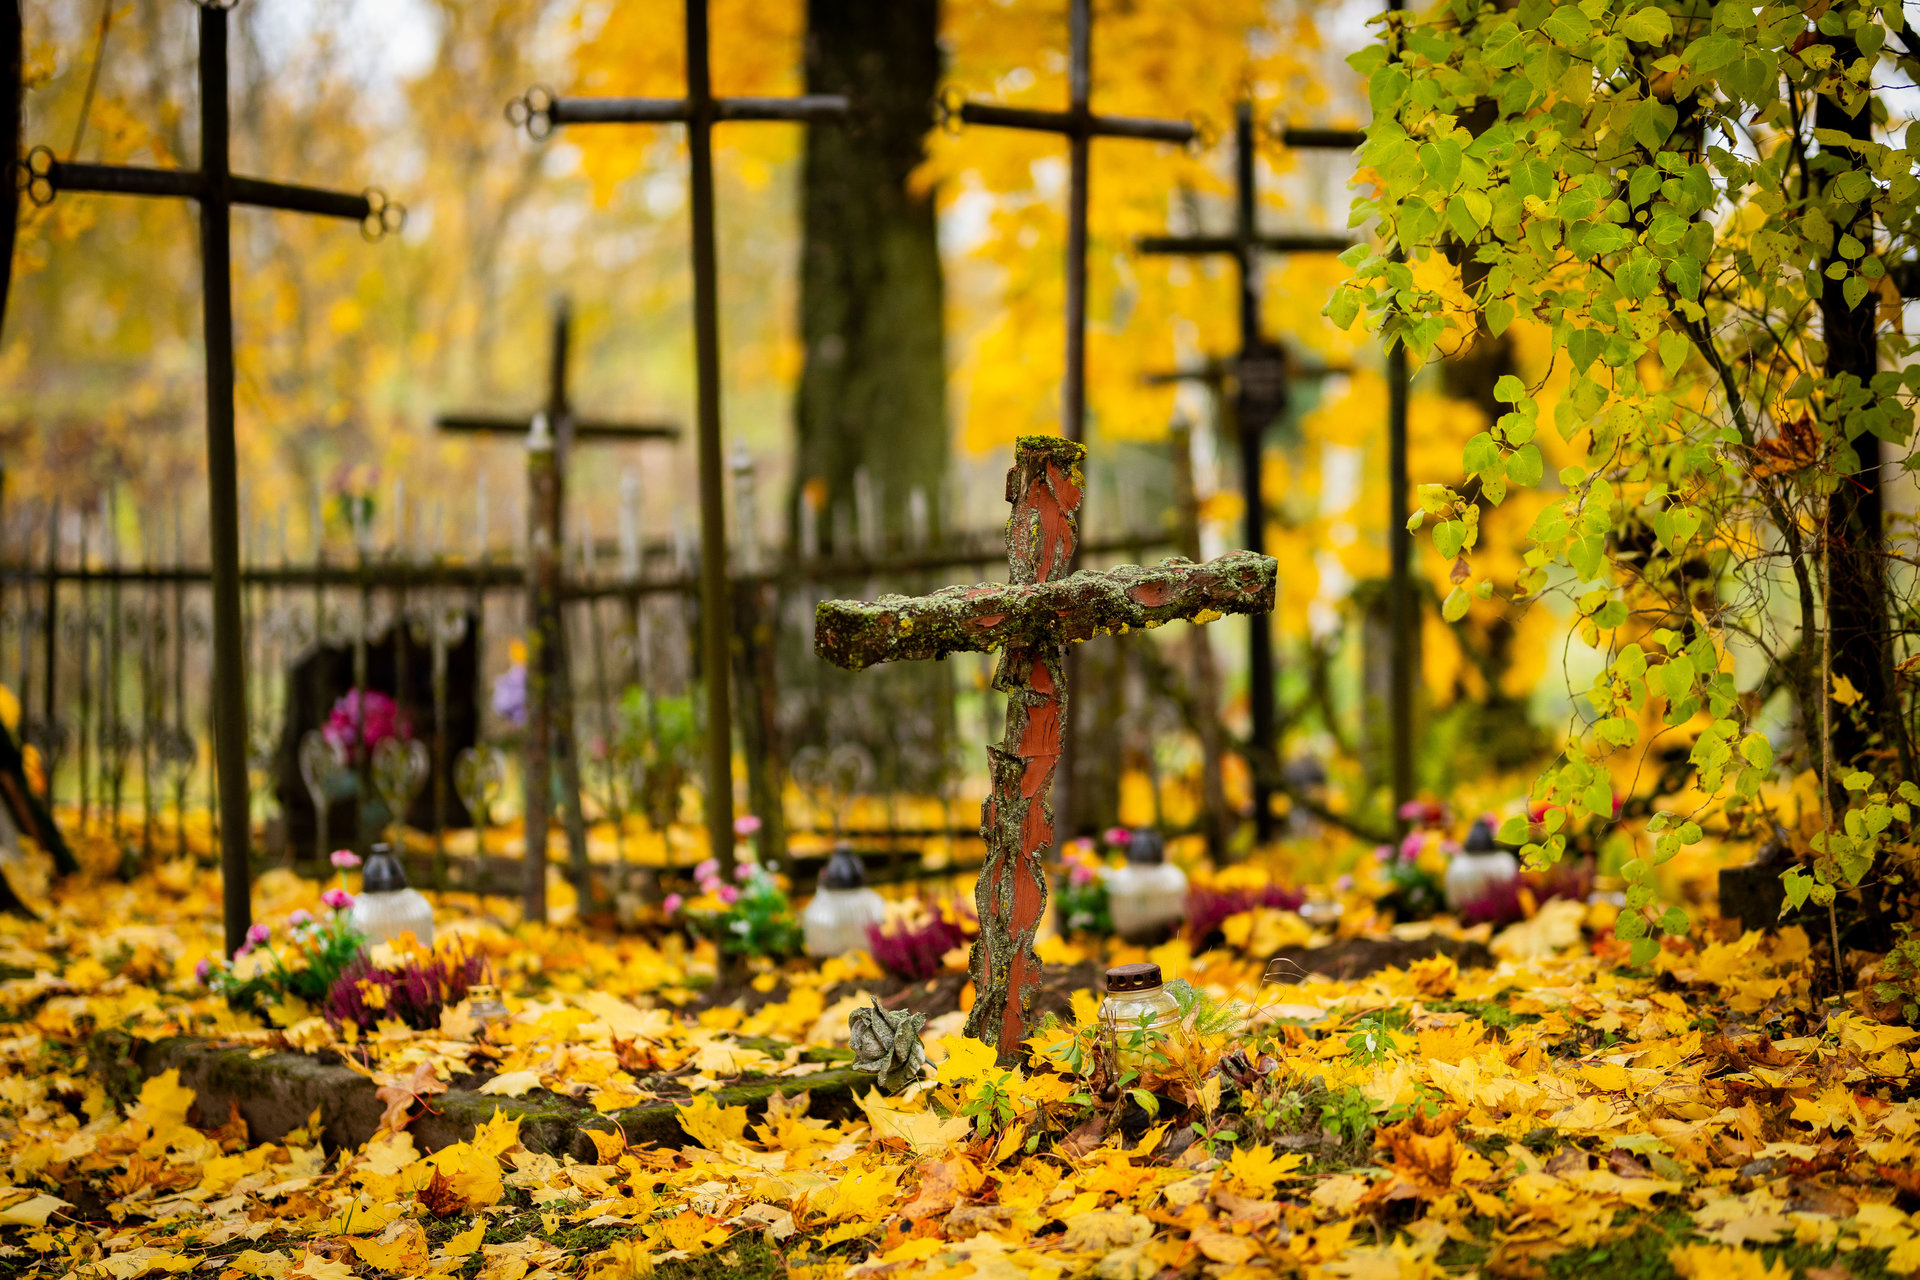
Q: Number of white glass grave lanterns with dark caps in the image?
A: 4